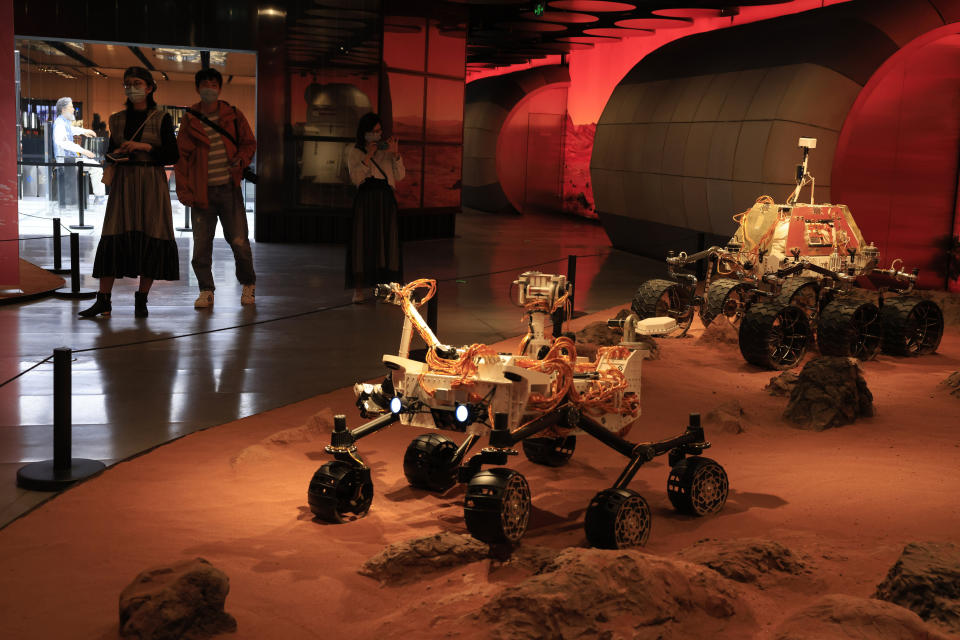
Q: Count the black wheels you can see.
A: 12